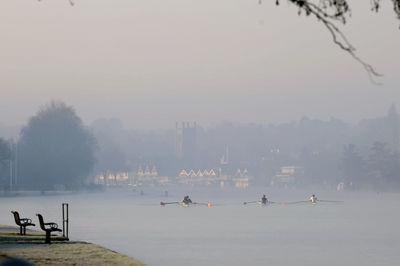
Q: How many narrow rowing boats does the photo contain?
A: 3